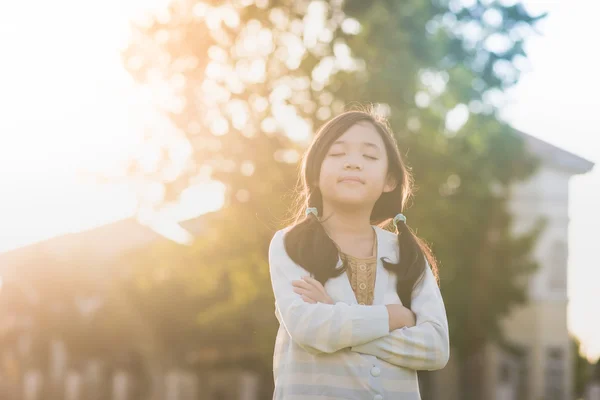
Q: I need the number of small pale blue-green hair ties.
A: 2